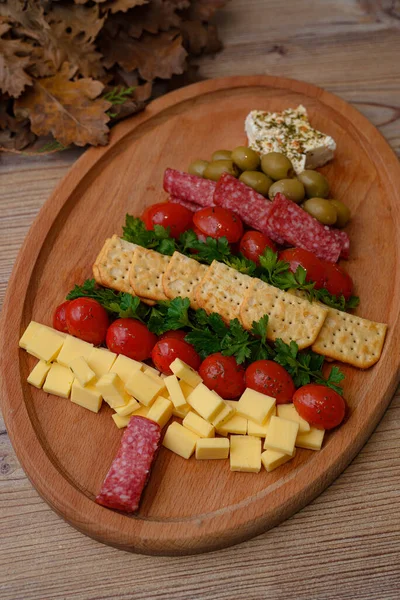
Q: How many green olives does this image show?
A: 10